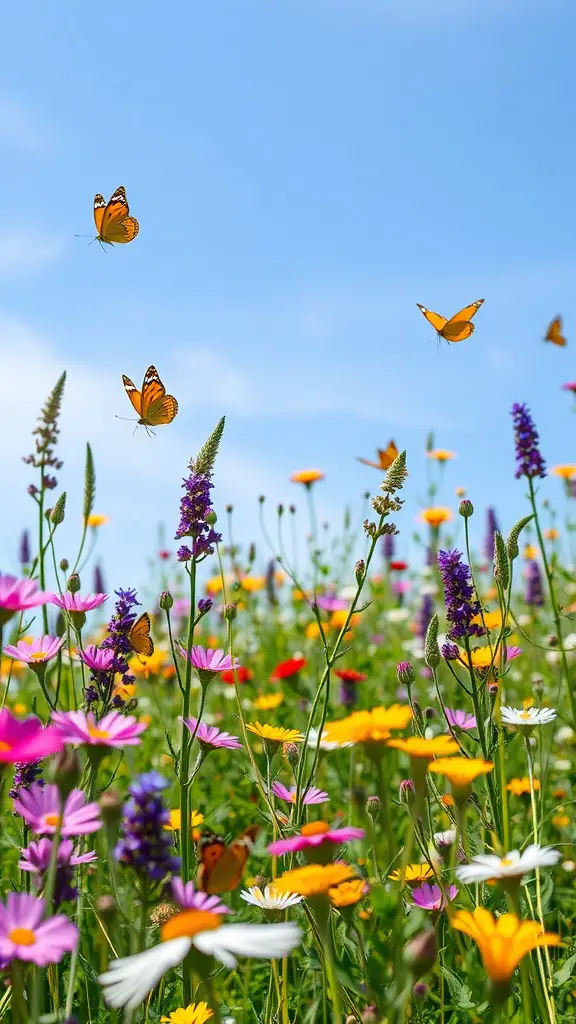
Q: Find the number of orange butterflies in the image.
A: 7